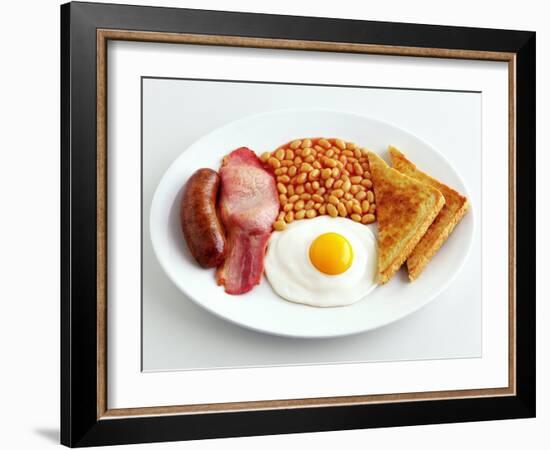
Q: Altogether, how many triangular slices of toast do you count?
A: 2